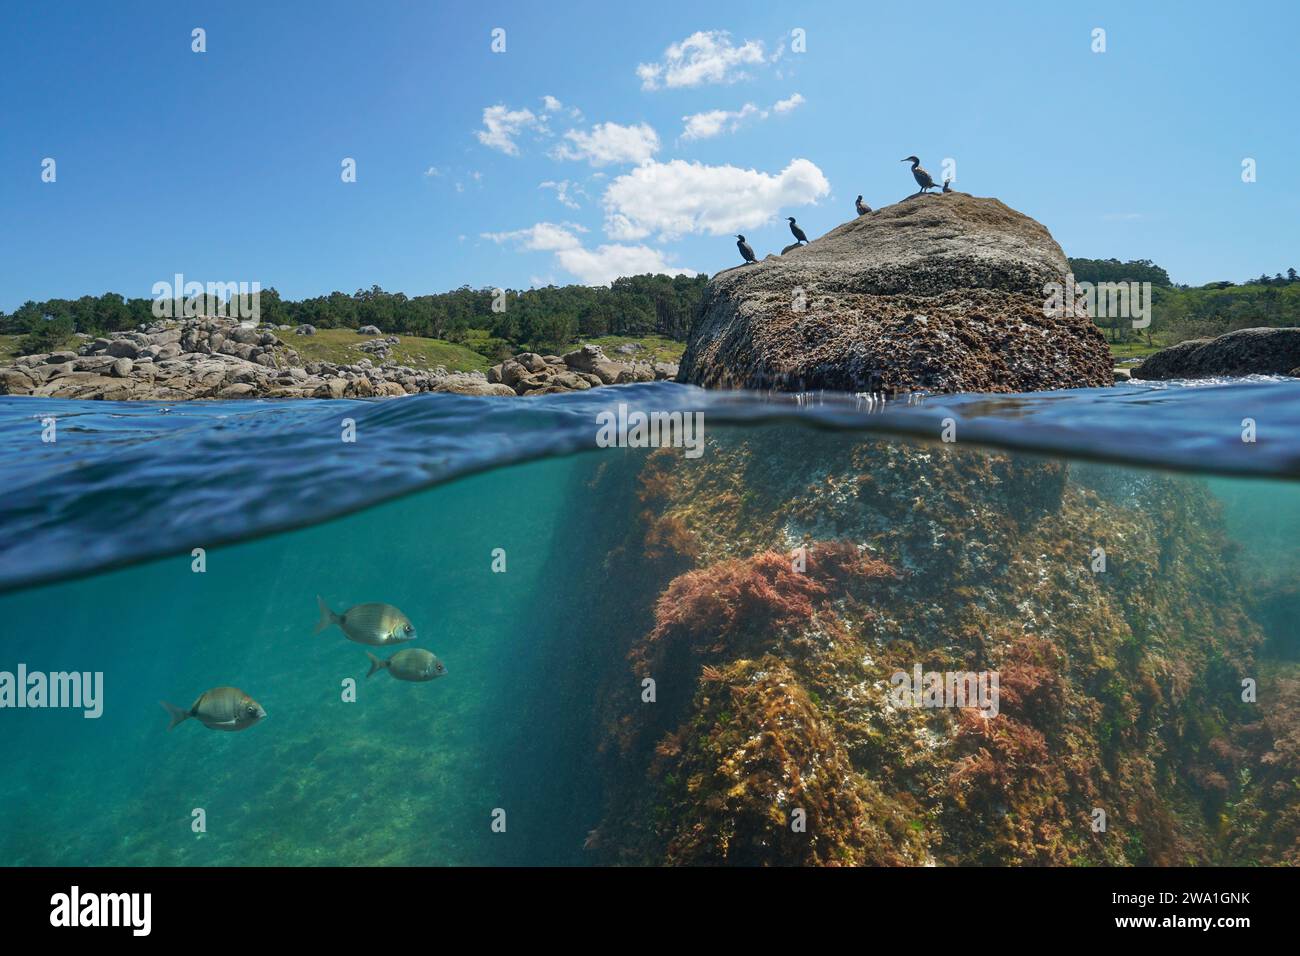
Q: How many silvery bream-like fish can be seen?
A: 3